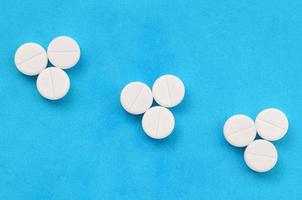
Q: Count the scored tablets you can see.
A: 9